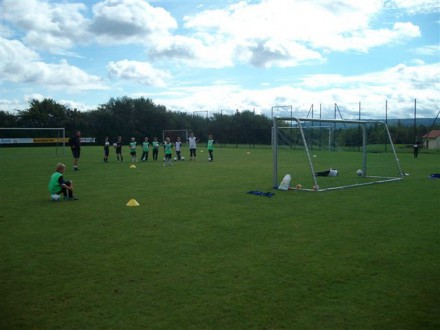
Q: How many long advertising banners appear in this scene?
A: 3